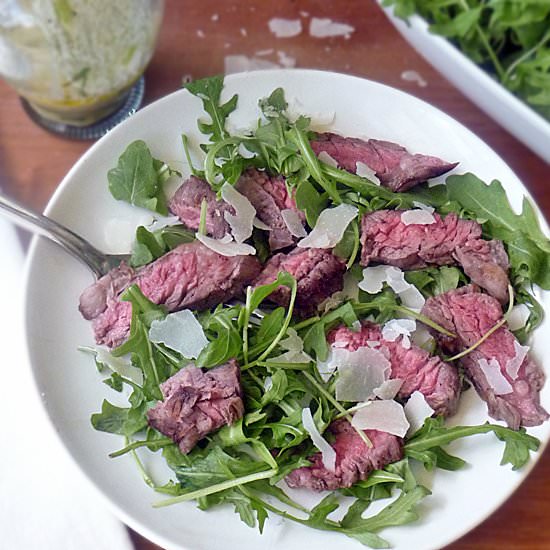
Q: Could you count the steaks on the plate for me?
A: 10